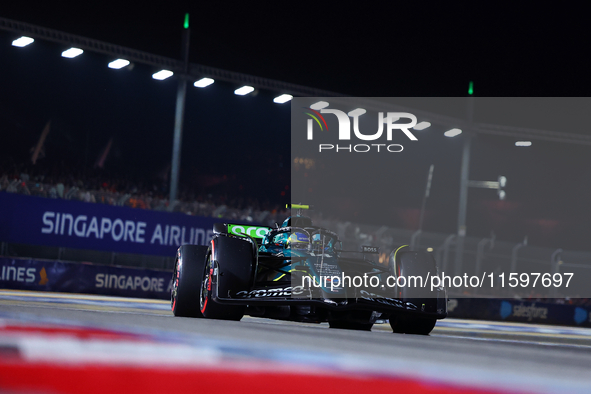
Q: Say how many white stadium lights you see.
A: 13